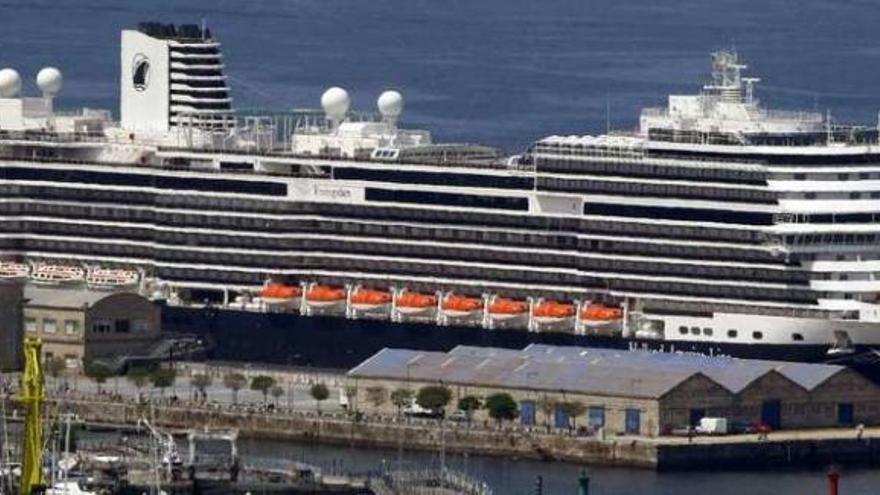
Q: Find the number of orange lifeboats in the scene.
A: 8